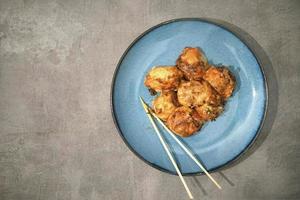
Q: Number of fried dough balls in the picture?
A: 7